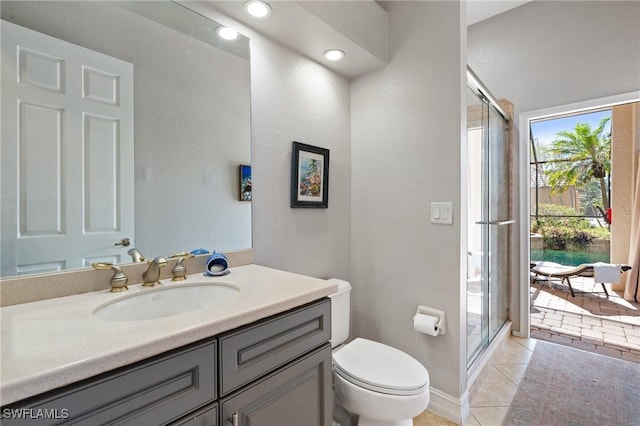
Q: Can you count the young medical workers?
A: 0